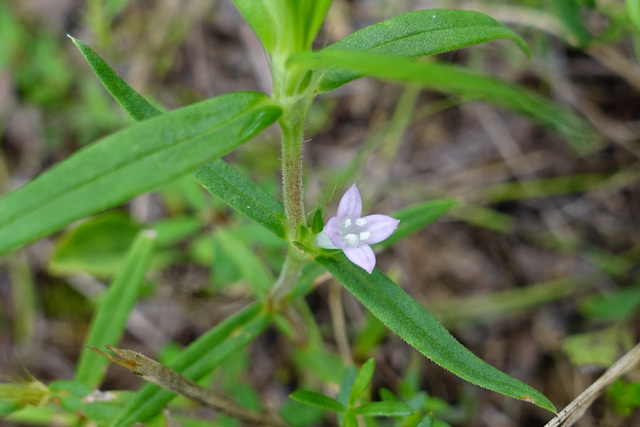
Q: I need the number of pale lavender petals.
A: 4